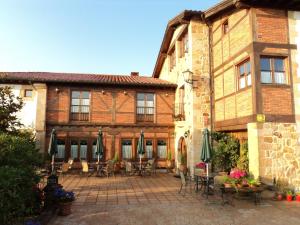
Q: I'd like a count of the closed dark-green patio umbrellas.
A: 4